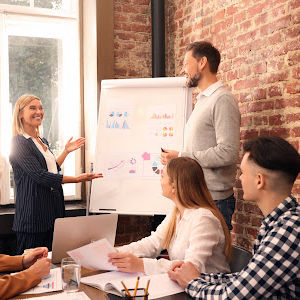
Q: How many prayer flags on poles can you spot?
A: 0